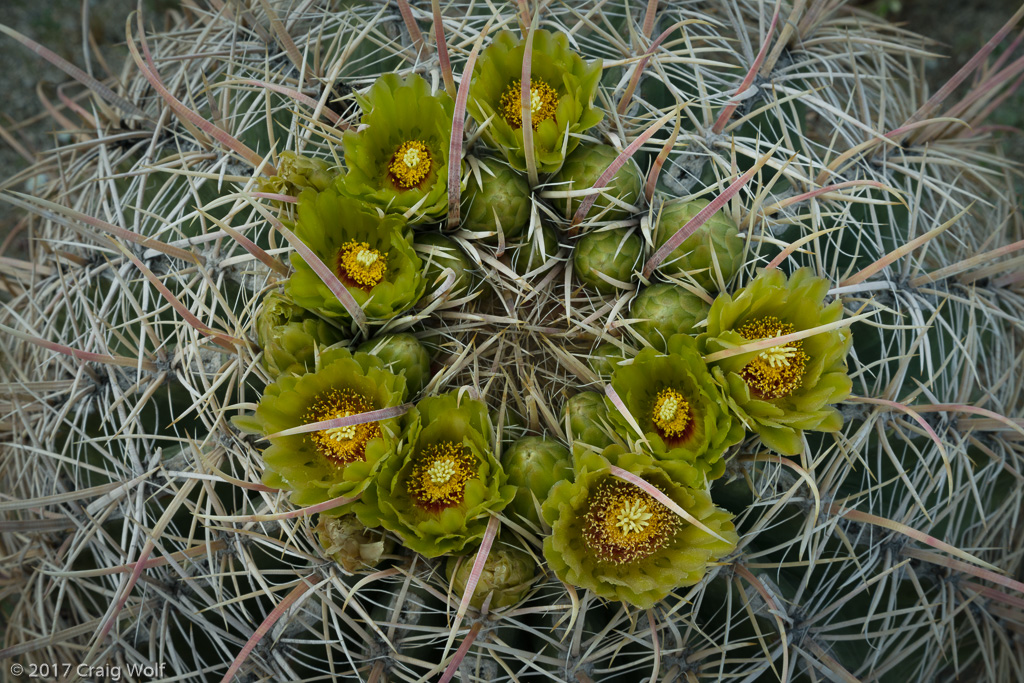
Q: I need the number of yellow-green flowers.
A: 8